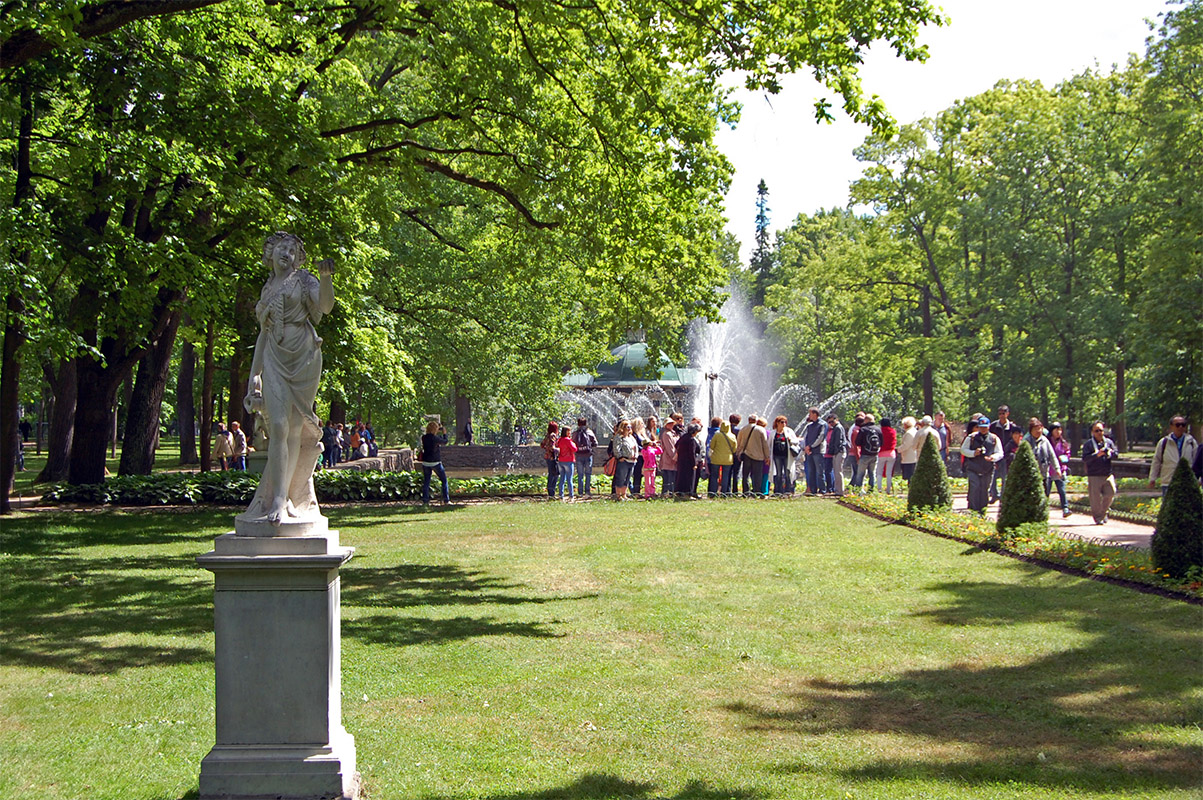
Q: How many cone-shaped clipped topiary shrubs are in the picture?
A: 3